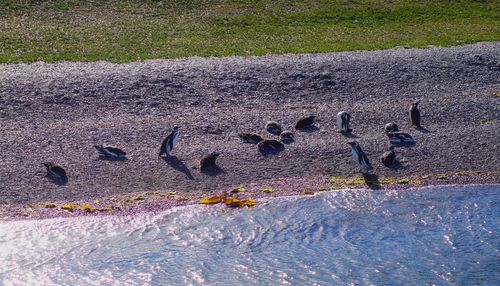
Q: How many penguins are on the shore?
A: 15